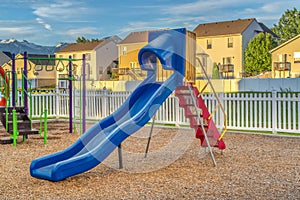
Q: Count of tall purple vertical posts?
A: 4